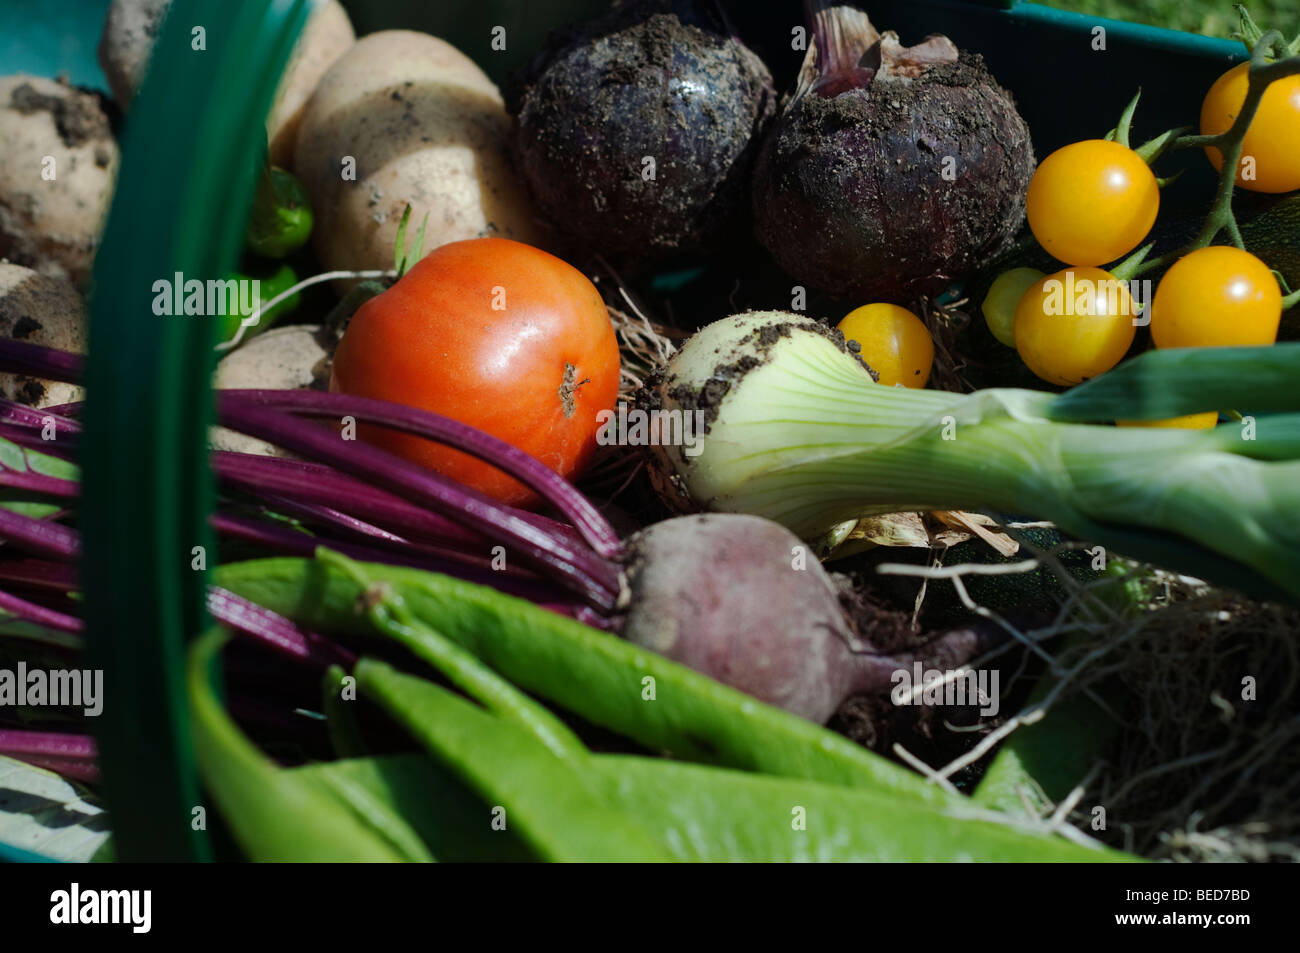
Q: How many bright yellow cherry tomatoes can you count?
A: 6